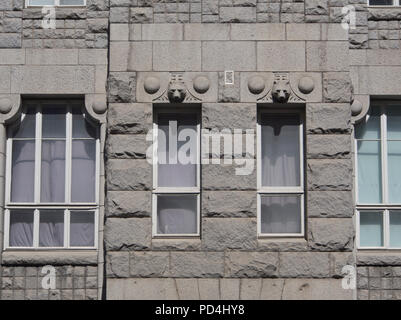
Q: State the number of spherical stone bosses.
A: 7